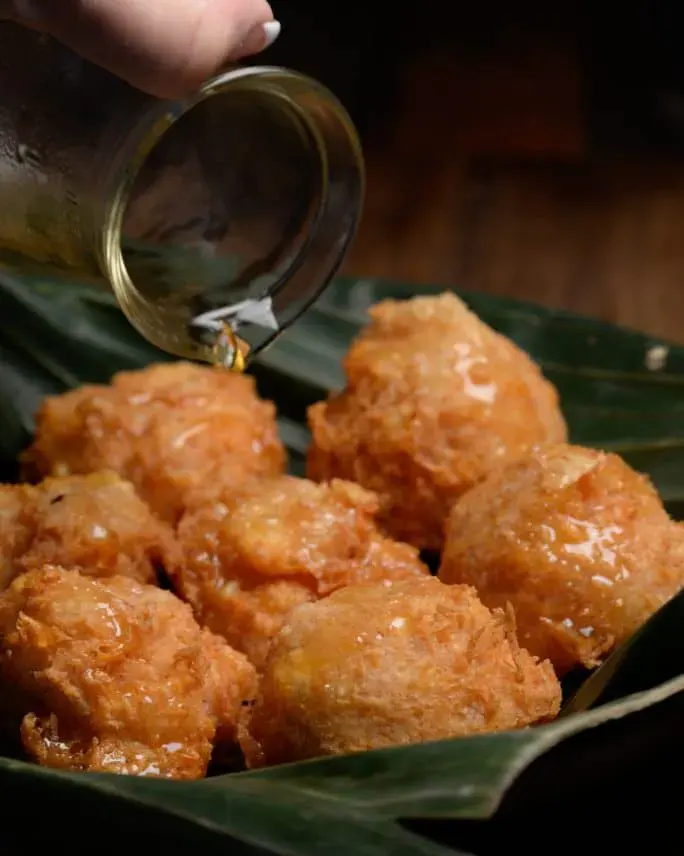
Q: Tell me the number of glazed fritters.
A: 7